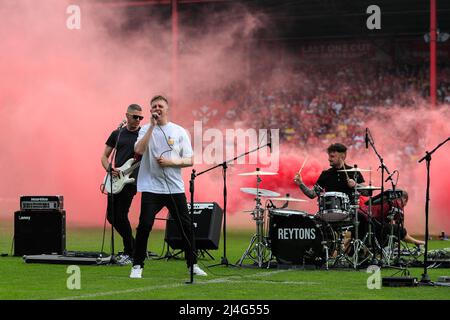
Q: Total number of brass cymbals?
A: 5